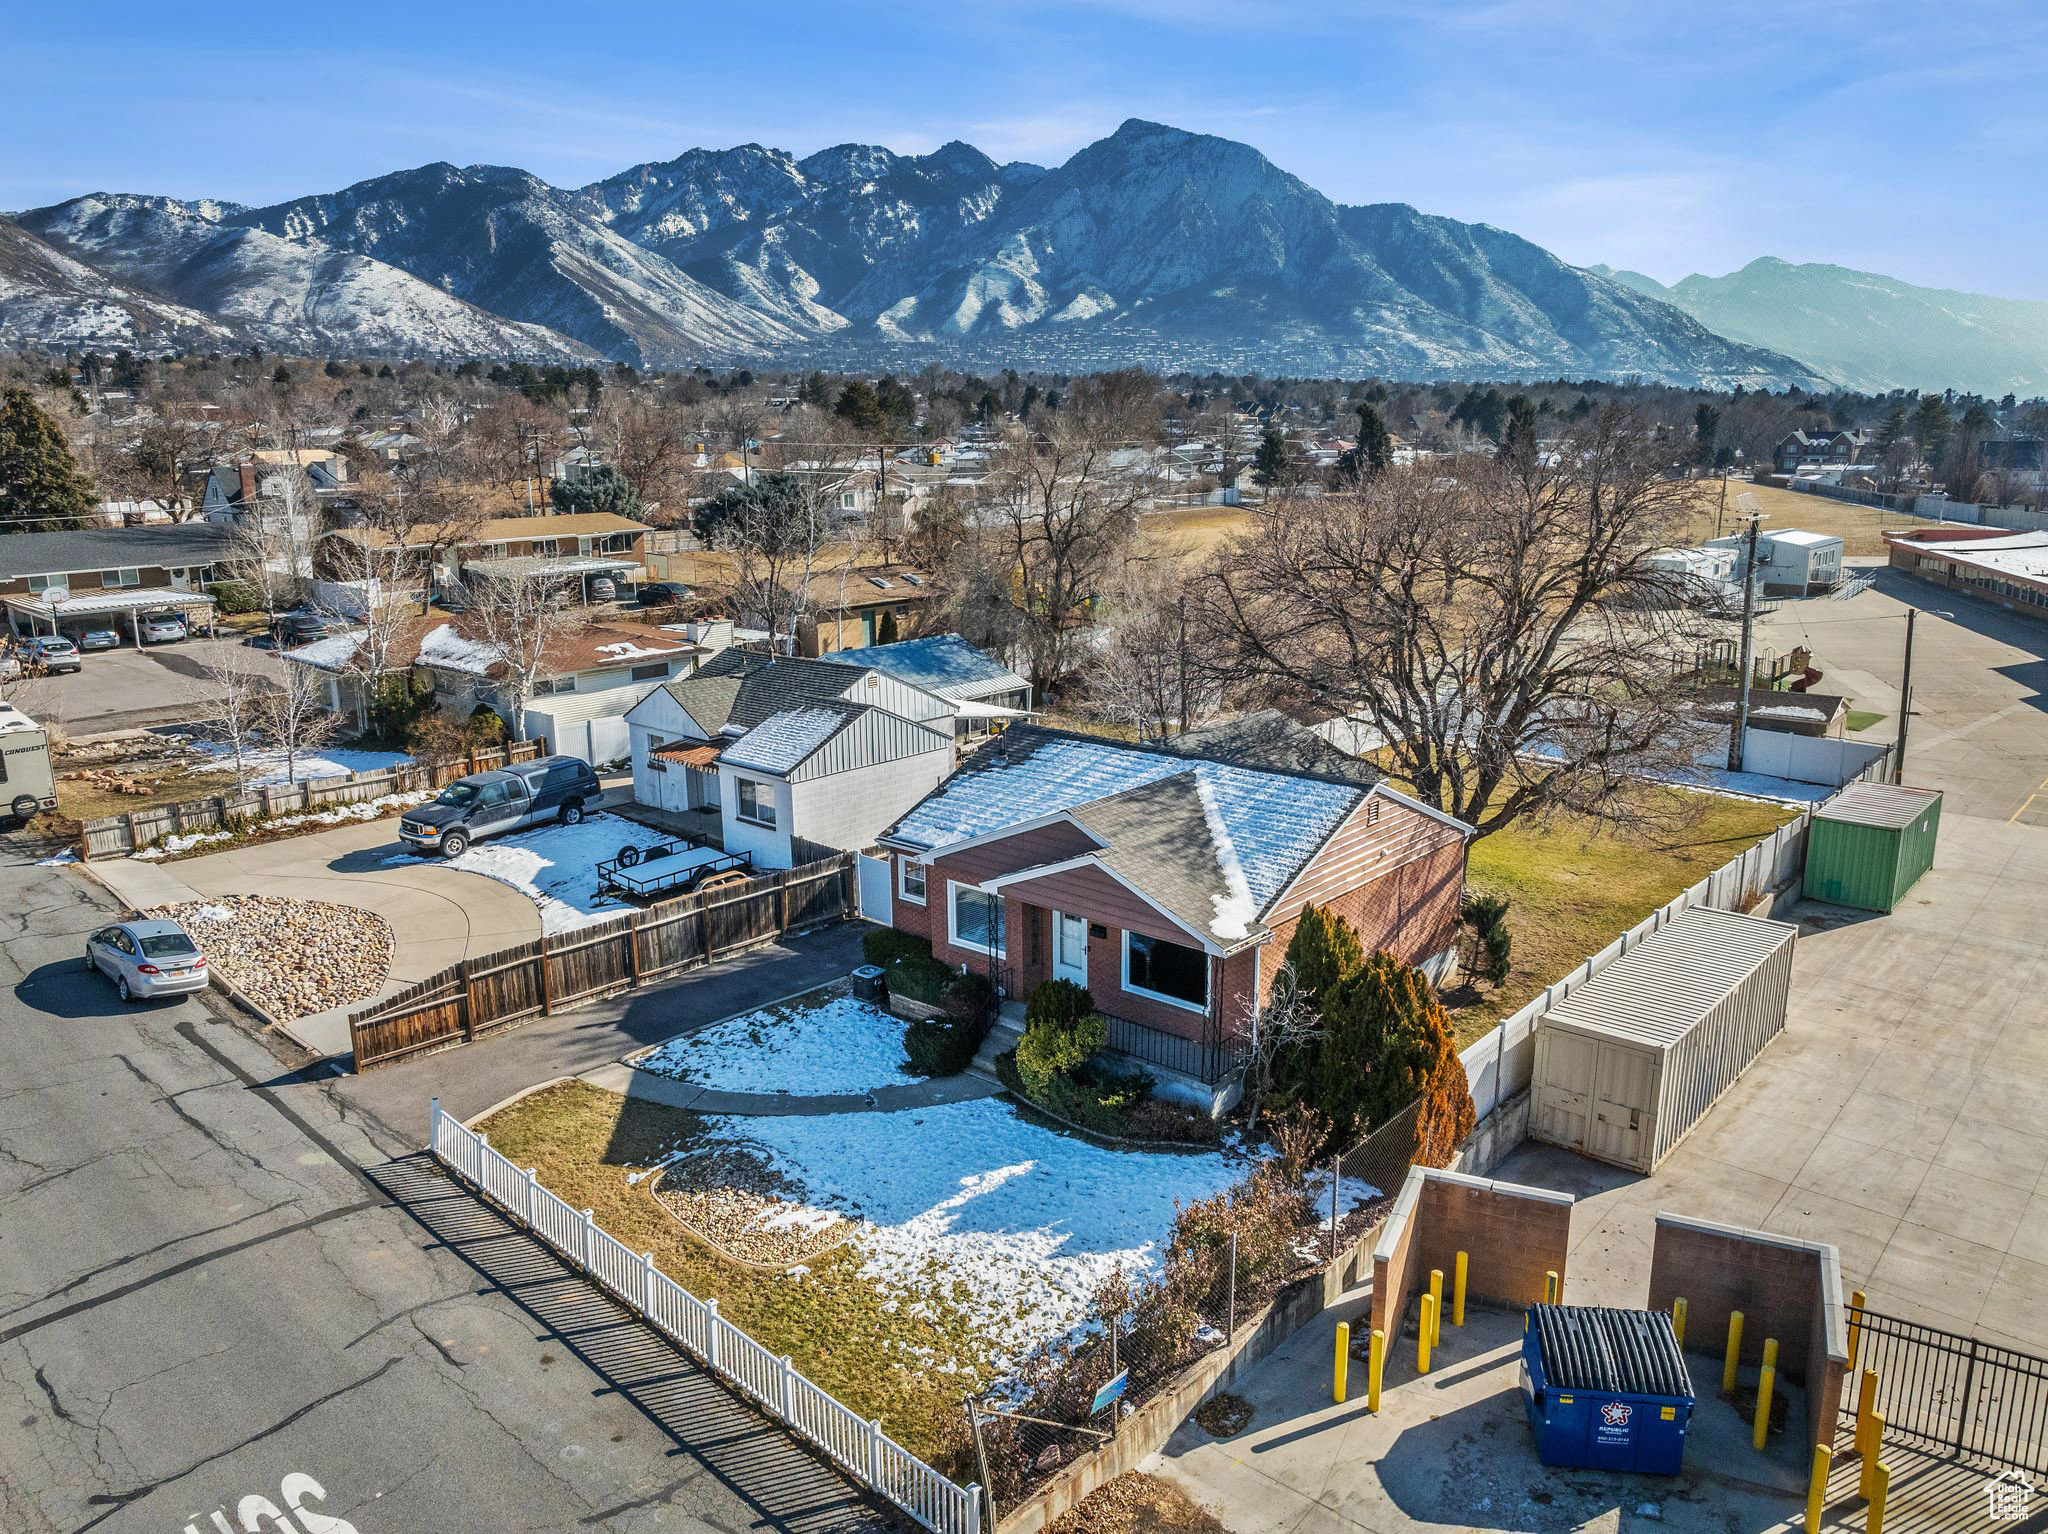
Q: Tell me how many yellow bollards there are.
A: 15